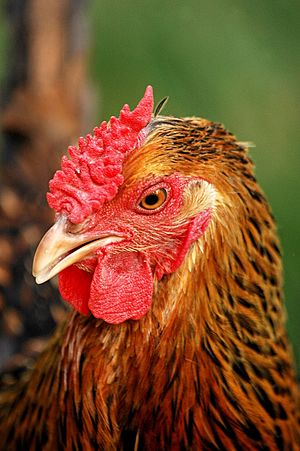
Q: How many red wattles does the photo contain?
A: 2